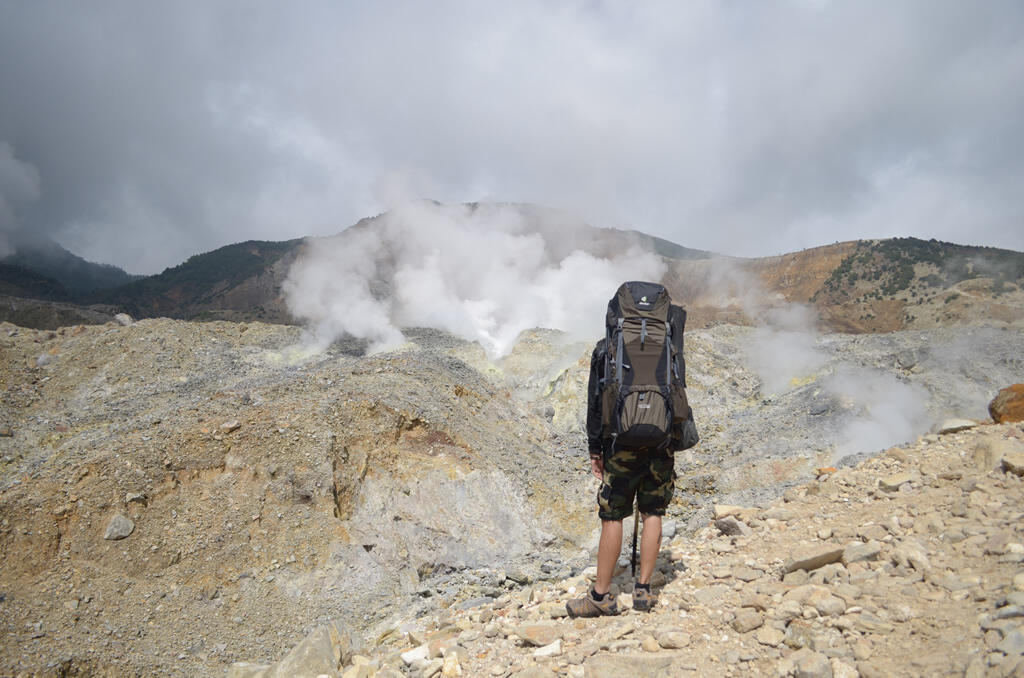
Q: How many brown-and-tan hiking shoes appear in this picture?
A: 2